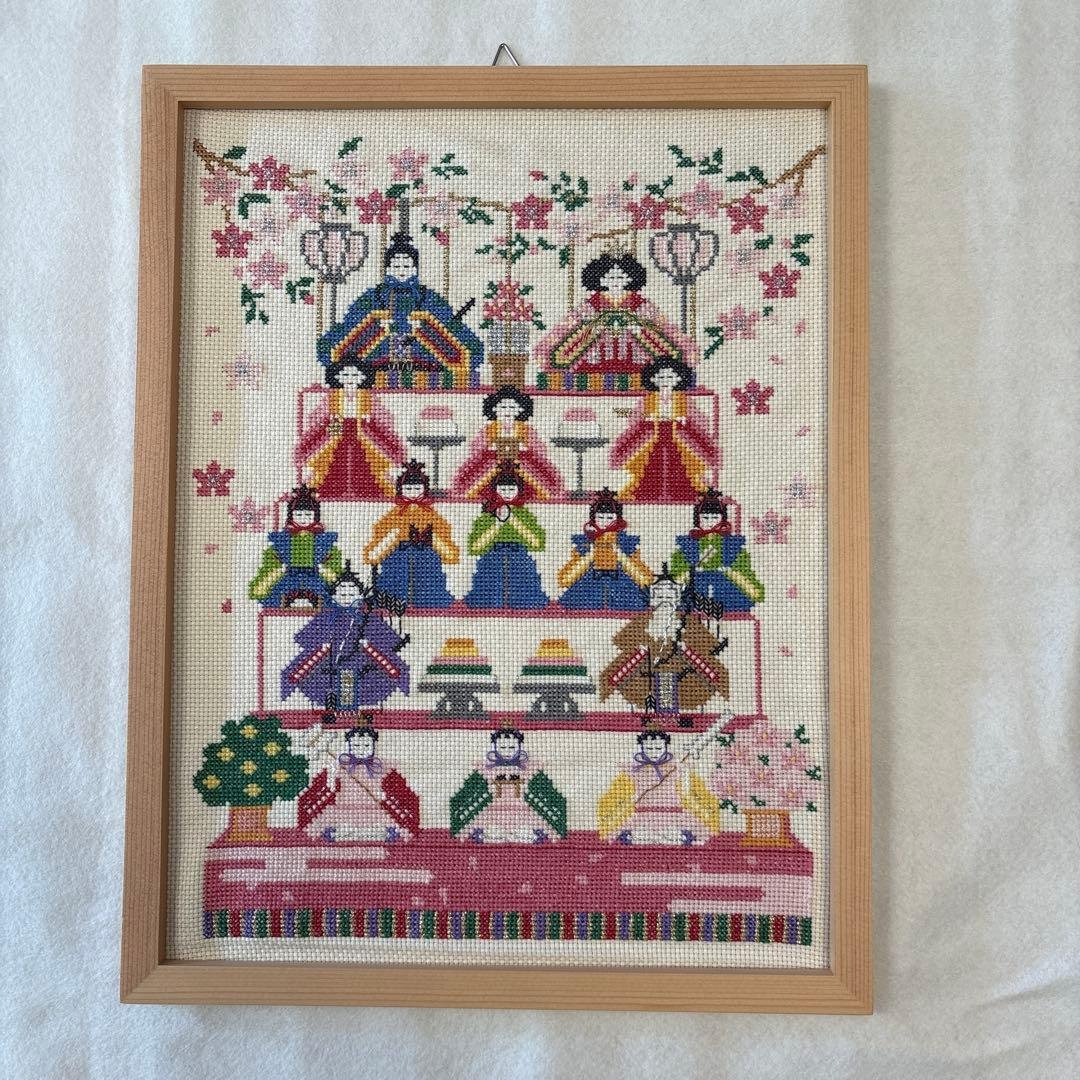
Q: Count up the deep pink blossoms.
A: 9